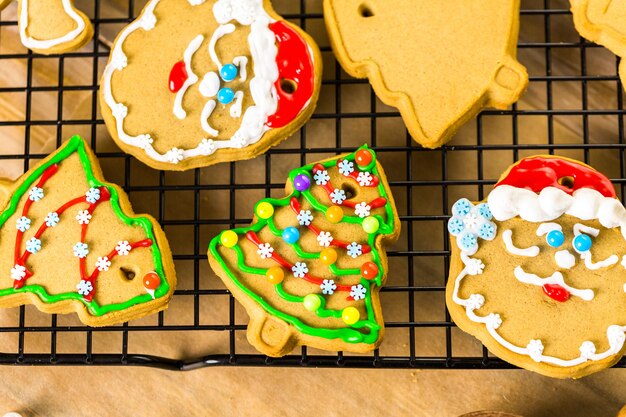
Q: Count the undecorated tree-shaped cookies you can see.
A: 1